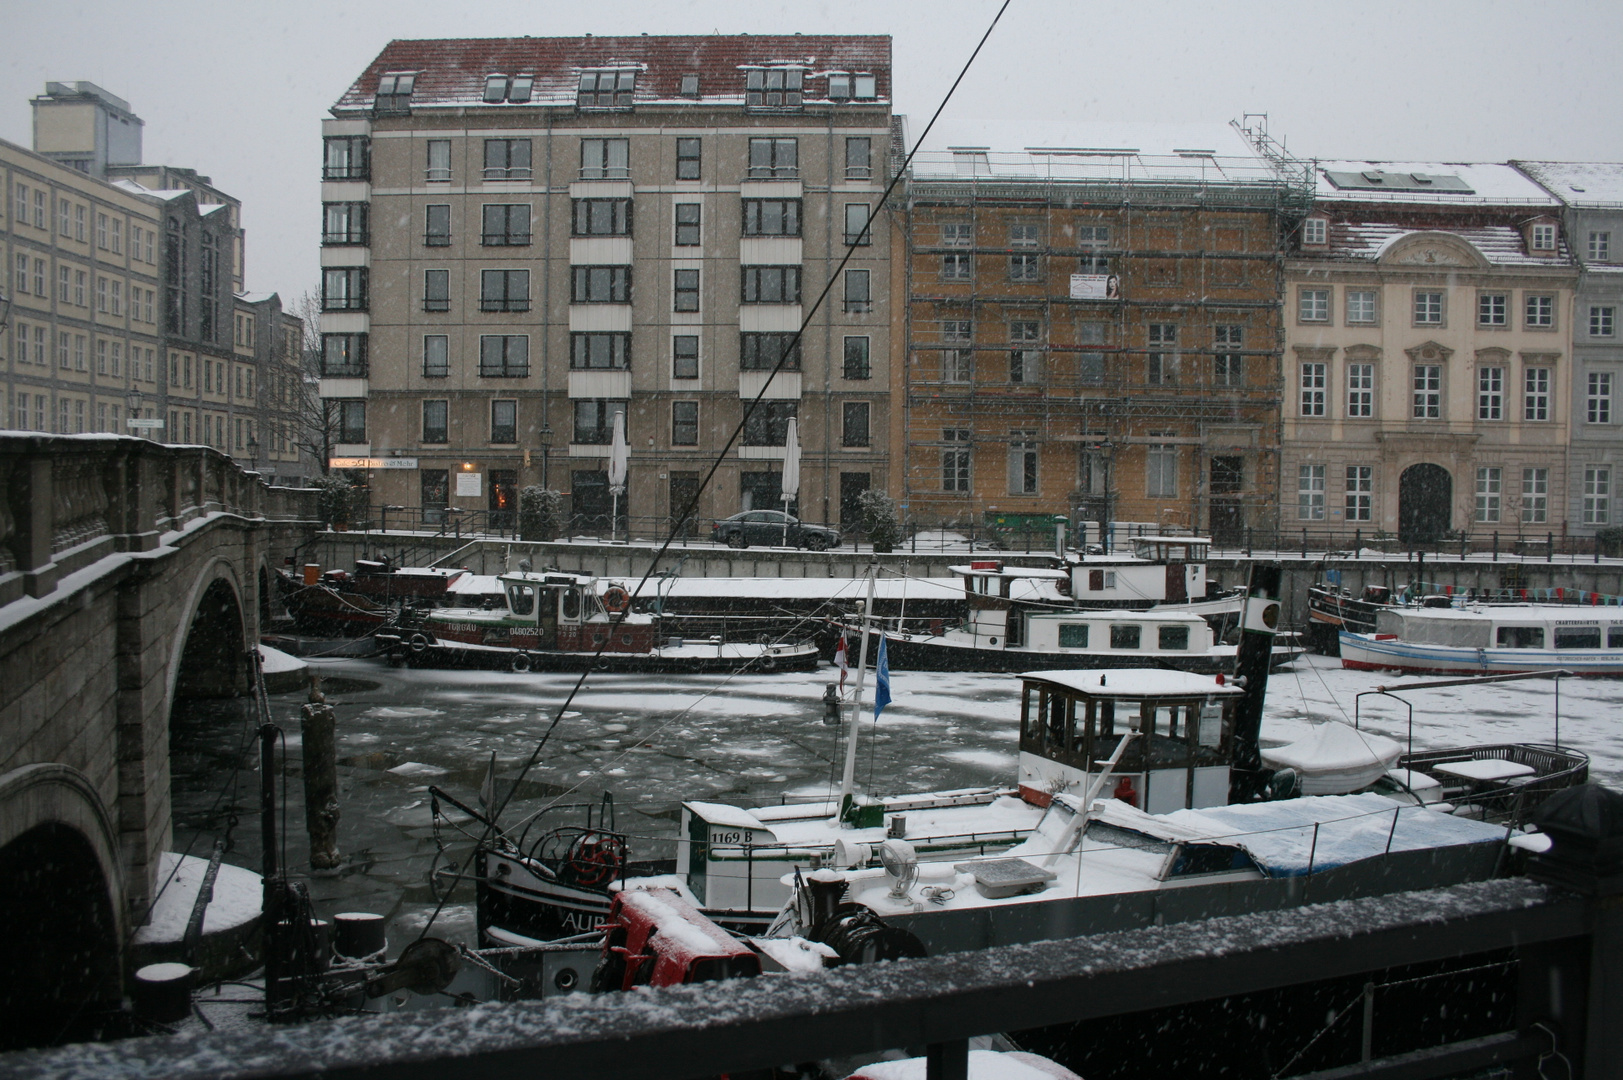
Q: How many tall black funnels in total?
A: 1